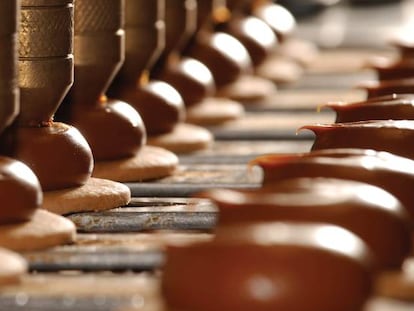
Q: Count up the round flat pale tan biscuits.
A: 9